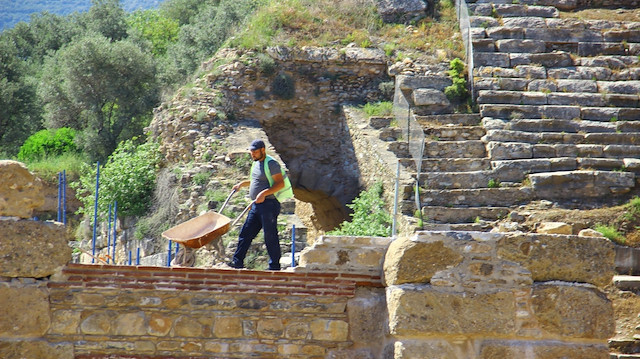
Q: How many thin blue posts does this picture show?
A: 10